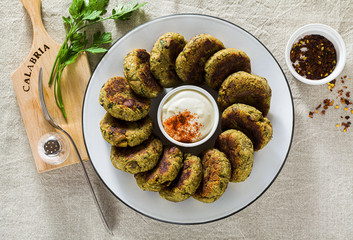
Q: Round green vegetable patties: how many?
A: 13